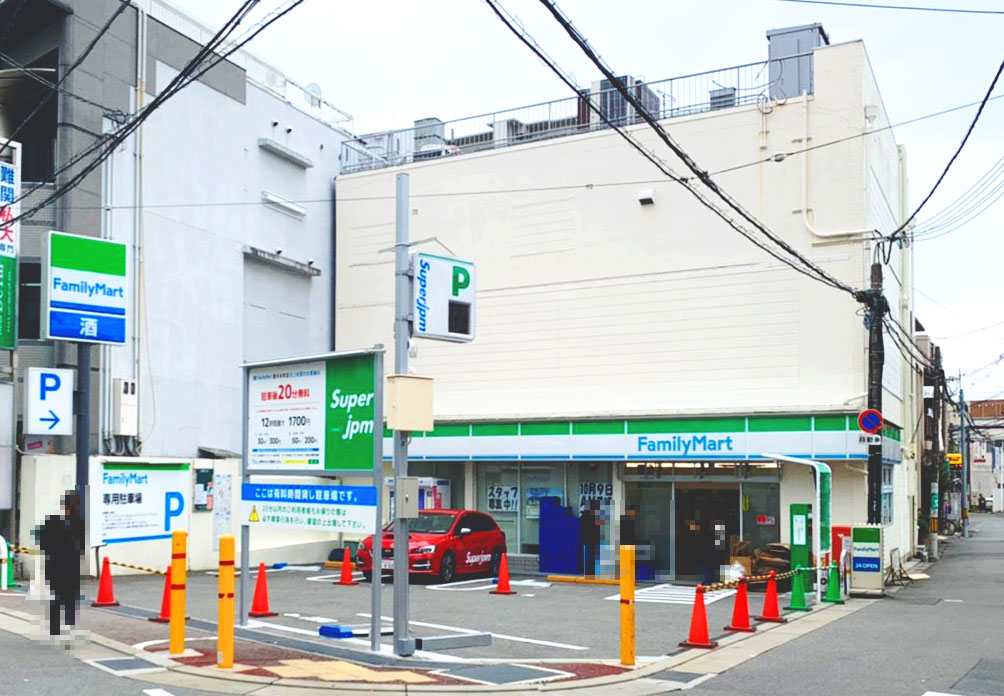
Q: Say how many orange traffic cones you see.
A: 8